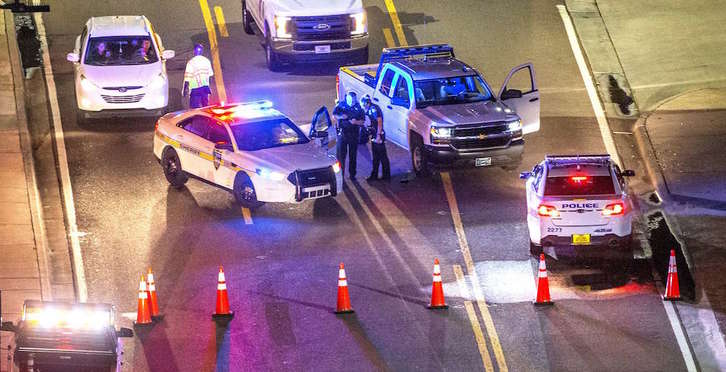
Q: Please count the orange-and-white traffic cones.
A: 7